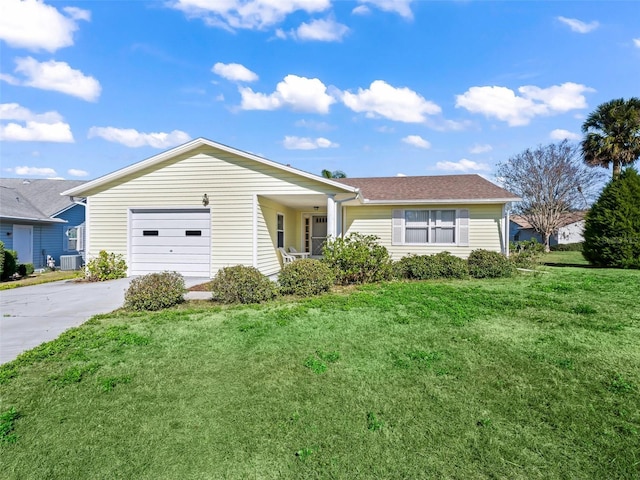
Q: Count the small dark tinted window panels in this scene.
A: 2